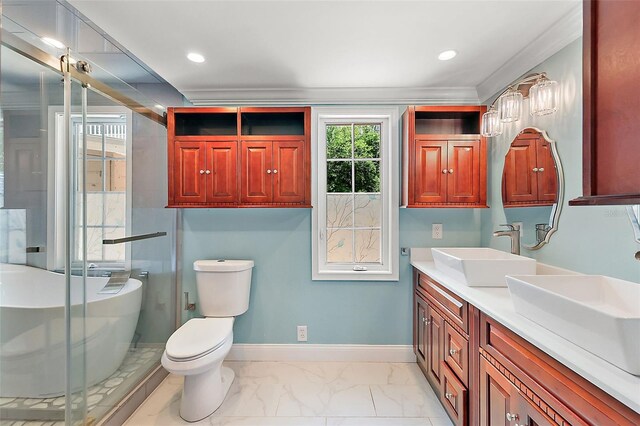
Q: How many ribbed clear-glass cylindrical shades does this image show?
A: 3